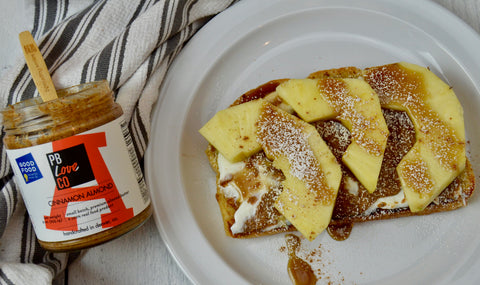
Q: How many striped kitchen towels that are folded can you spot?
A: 1